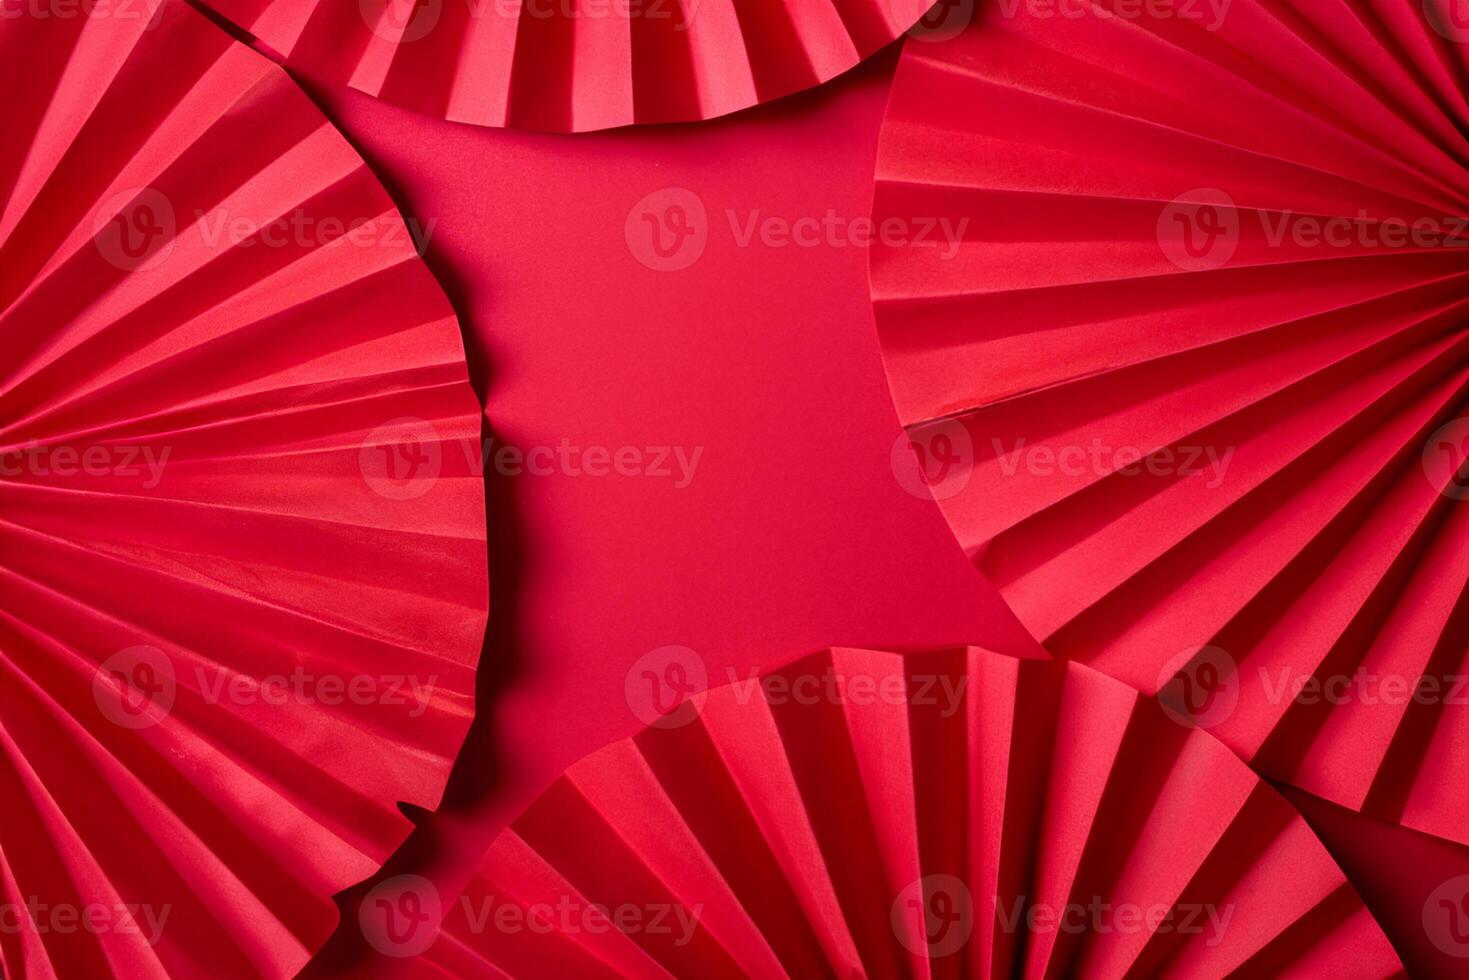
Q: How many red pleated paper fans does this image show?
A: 4